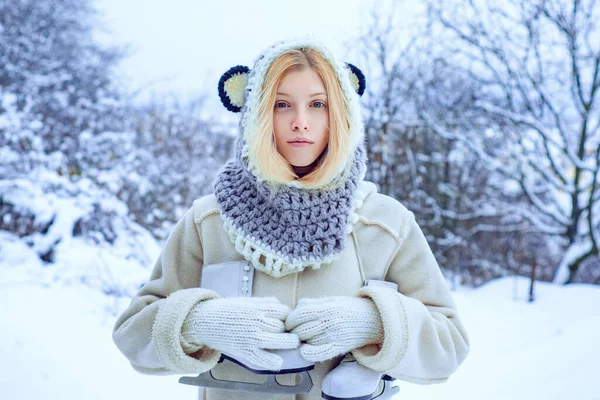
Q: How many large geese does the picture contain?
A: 0